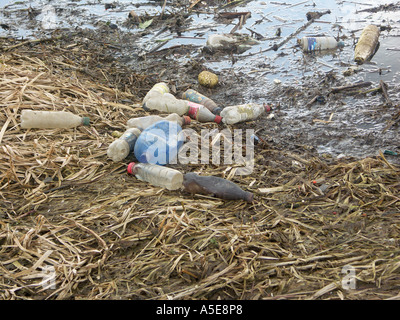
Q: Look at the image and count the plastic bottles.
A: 13